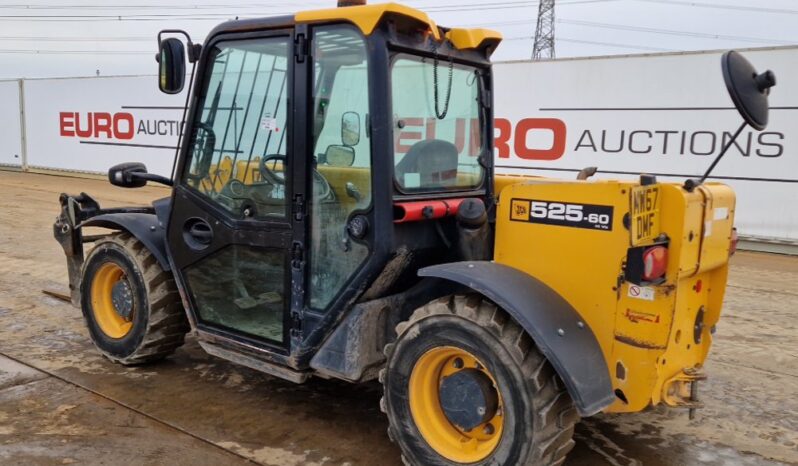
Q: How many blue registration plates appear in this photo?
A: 0